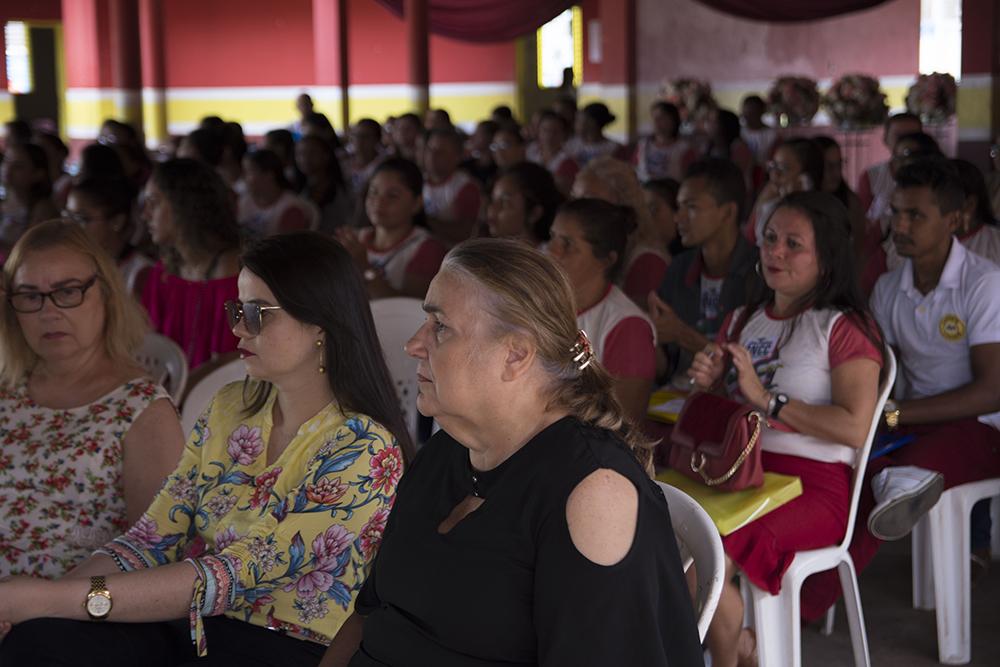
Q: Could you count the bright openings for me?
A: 3